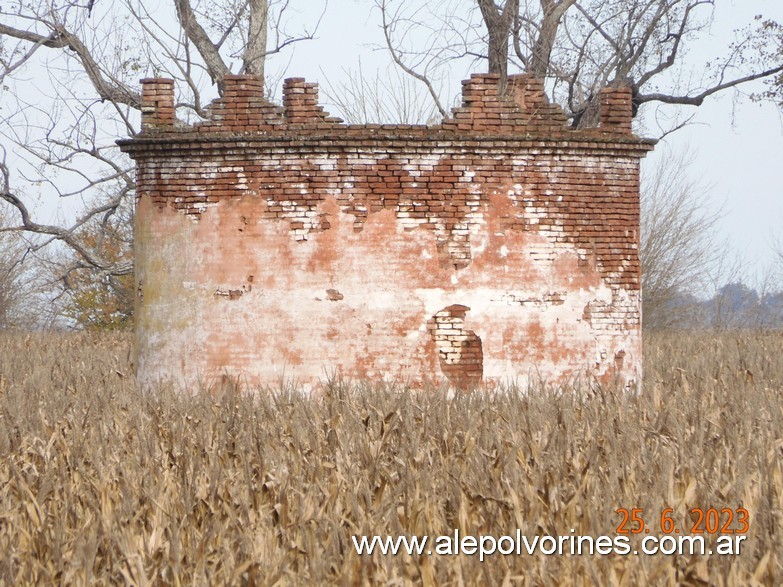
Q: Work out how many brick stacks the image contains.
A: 5